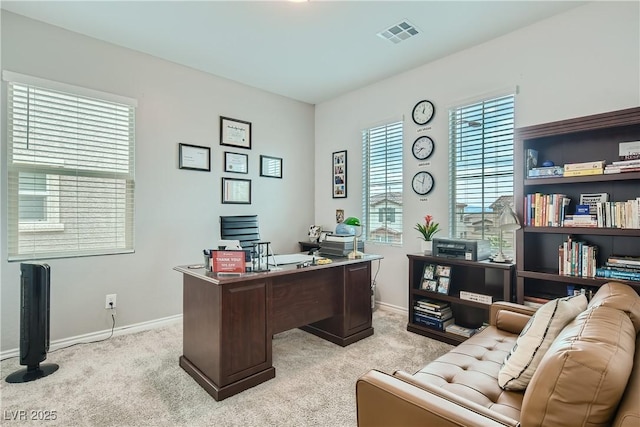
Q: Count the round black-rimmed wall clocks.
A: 3